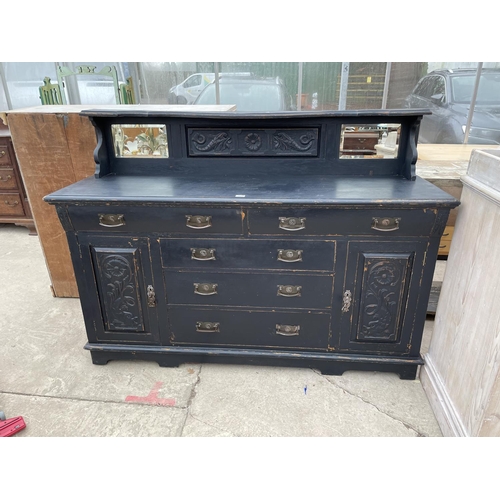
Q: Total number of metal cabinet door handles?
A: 2